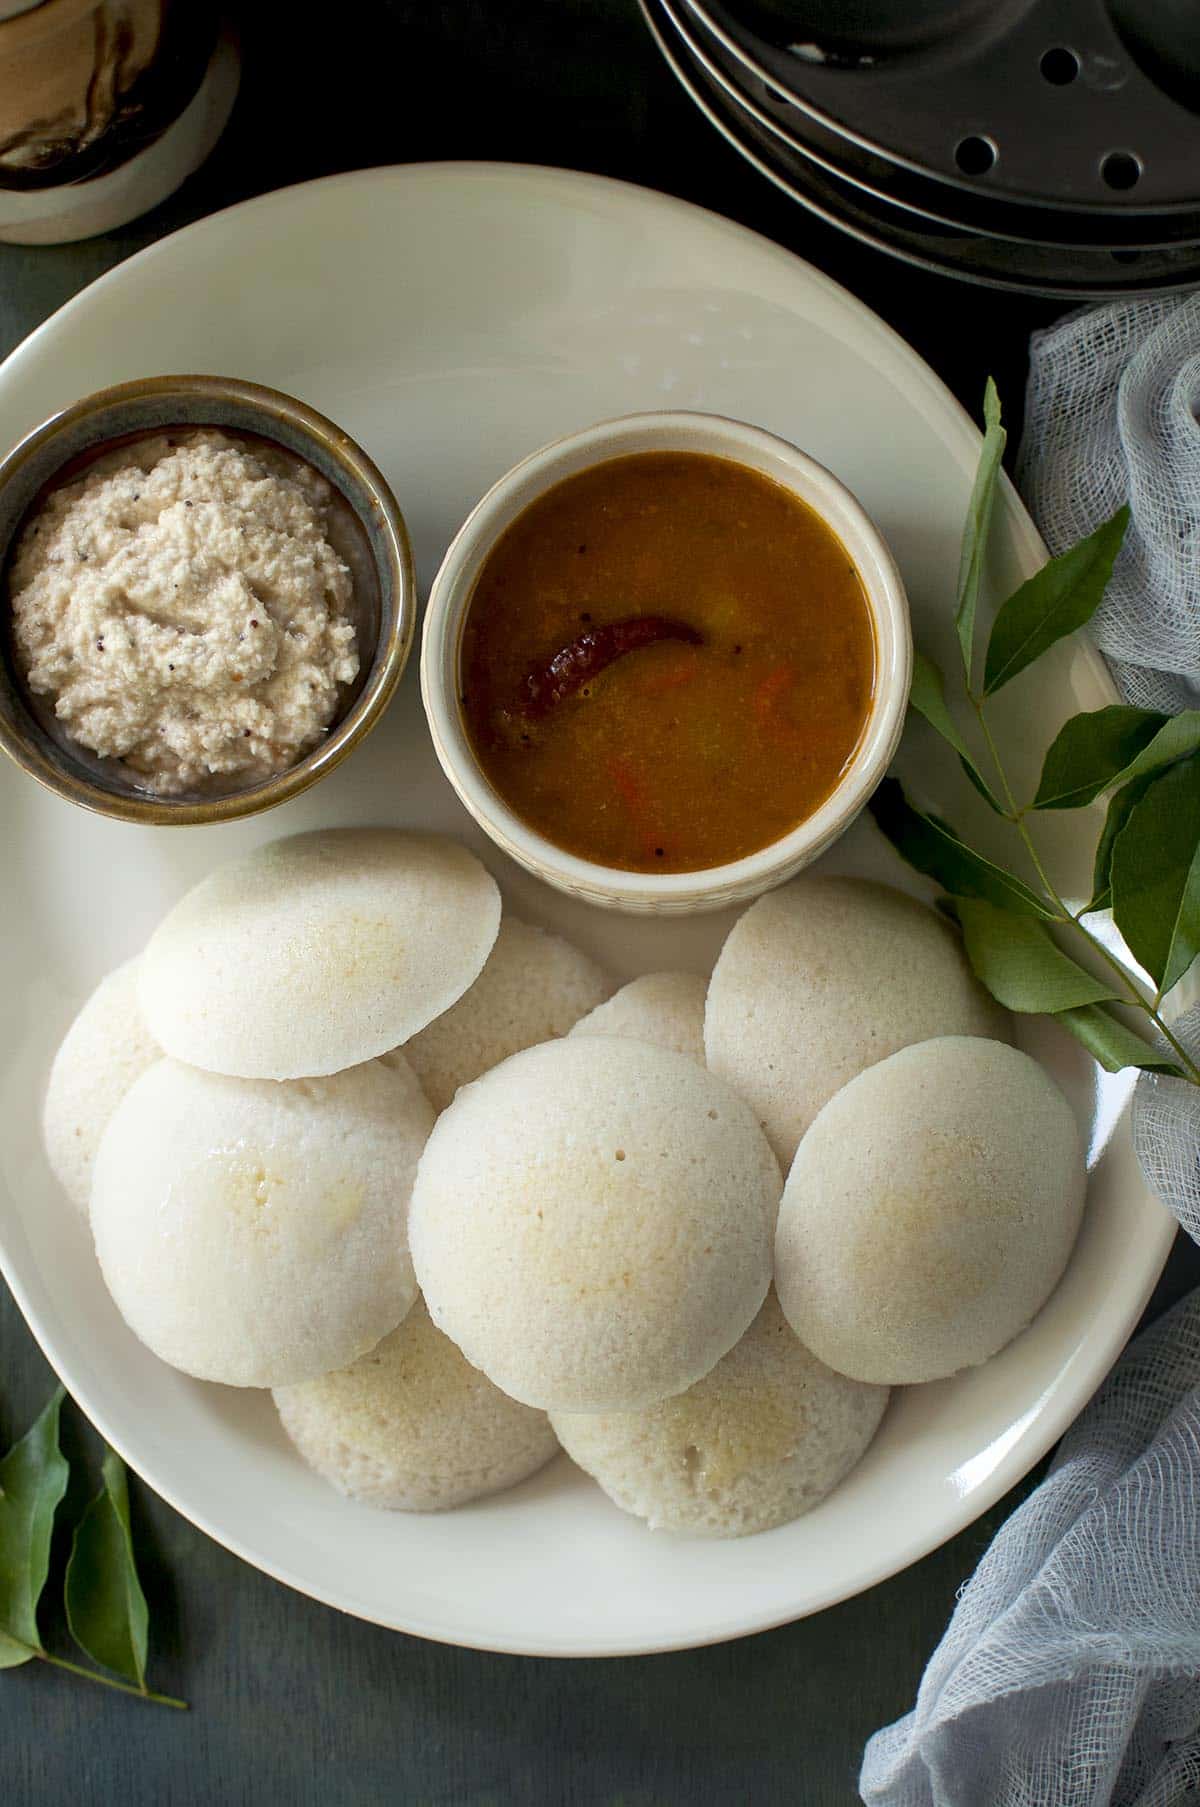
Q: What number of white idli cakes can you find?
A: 10